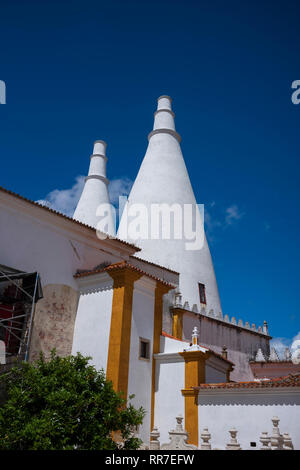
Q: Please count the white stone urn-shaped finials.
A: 7